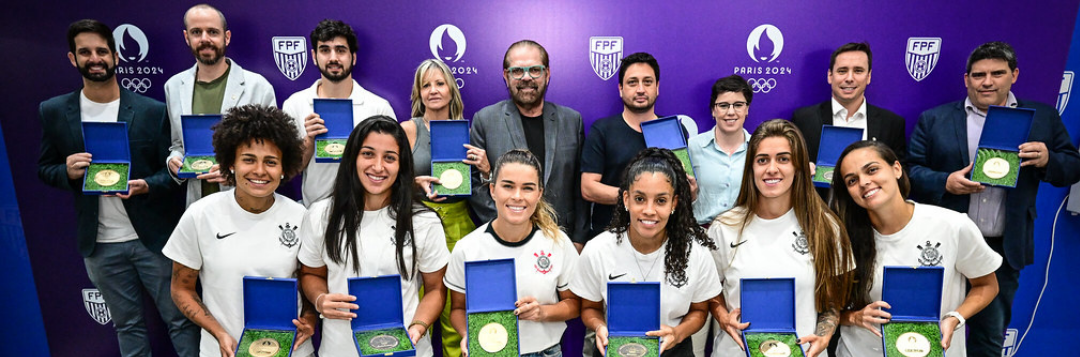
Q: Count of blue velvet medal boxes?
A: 13